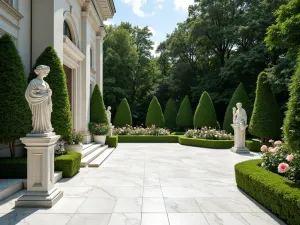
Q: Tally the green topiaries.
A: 11